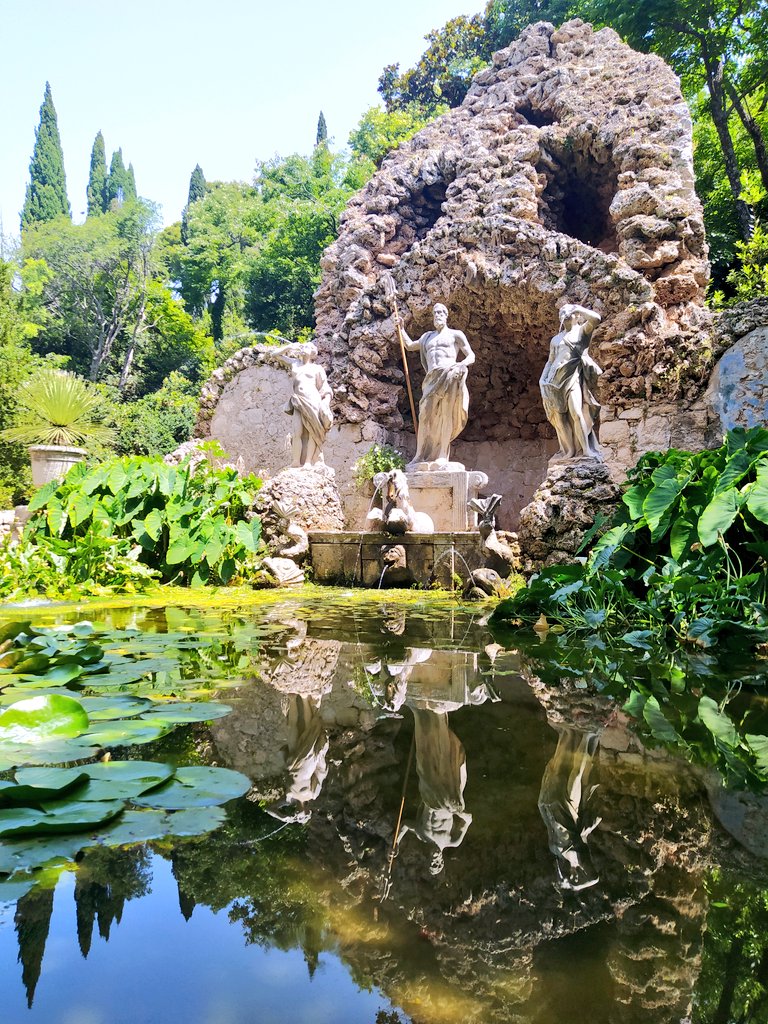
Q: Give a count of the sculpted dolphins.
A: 2